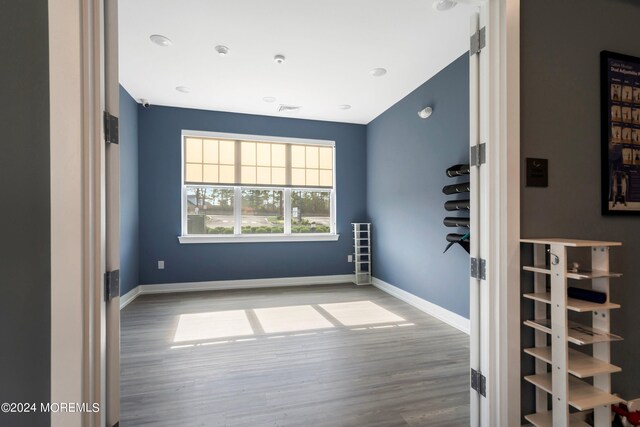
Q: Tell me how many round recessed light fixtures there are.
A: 6